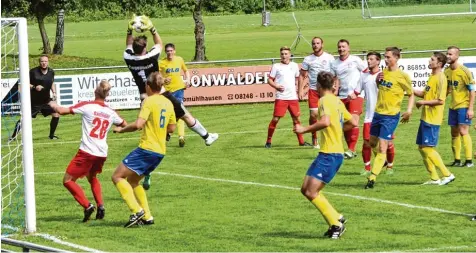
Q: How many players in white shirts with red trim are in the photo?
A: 5